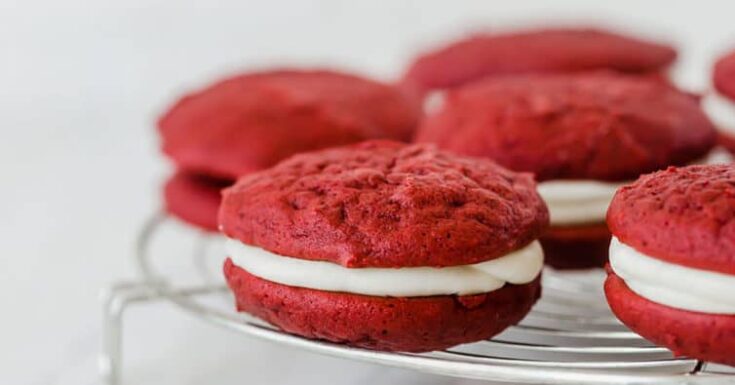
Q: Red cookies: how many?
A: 6